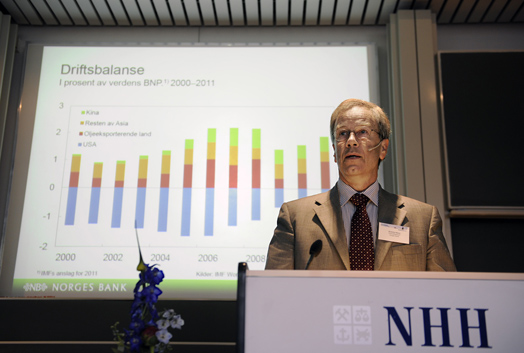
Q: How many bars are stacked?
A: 12